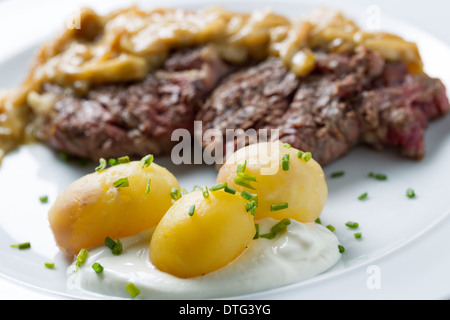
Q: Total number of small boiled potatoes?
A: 3